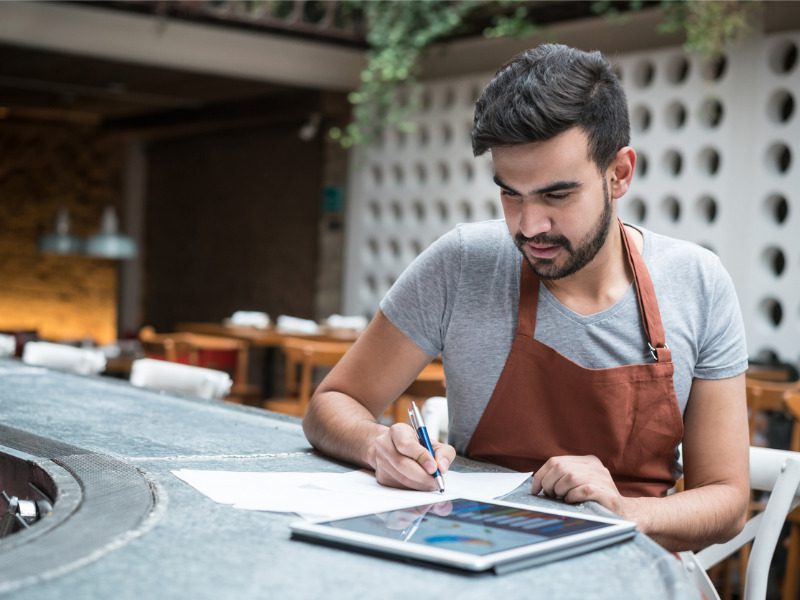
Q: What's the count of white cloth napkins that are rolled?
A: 6